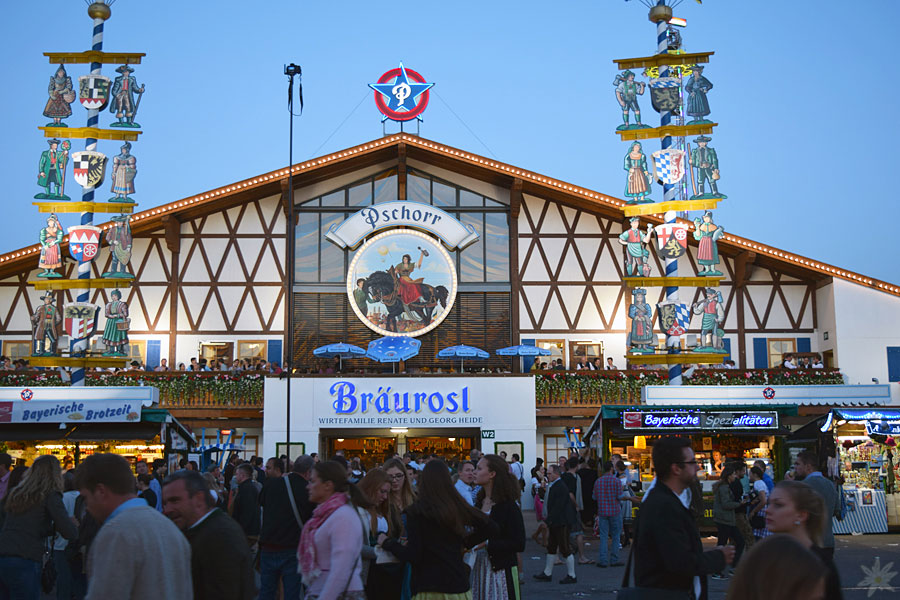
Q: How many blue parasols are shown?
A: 4